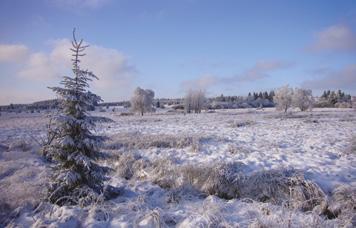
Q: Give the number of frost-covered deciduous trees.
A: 4